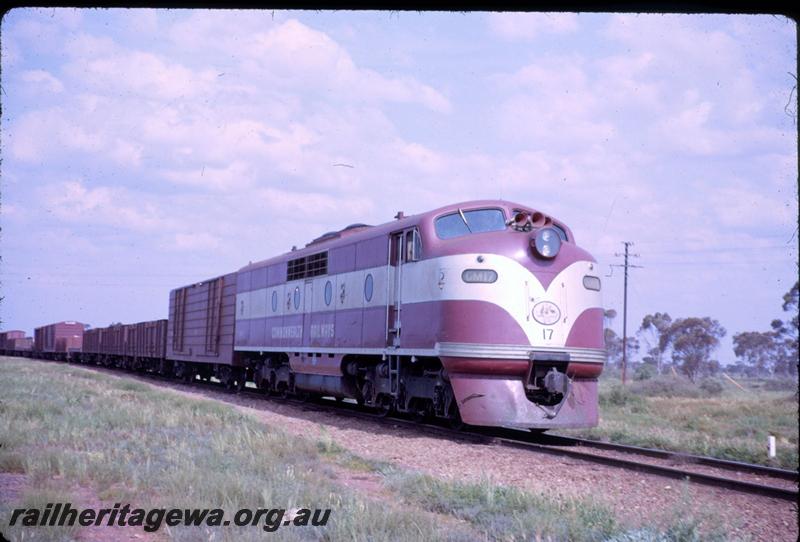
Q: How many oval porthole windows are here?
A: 4